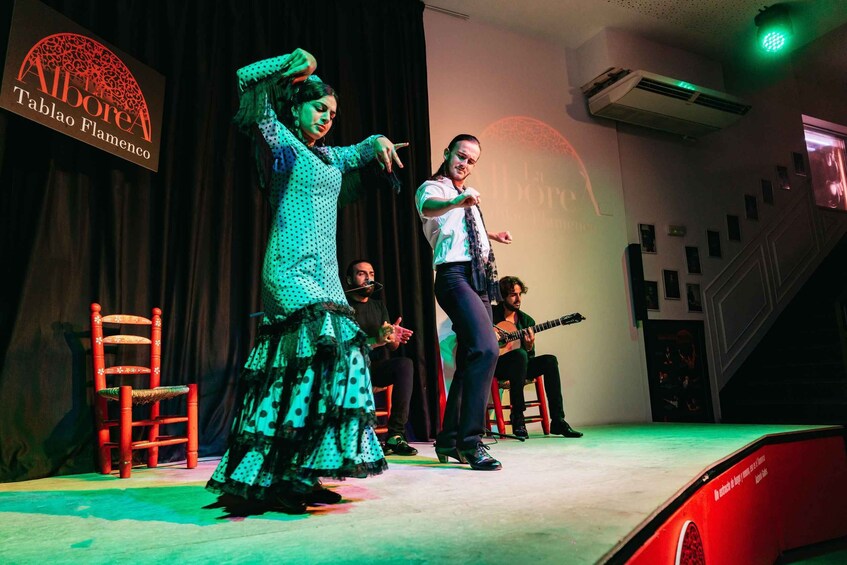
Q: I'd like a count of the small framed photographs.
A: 11